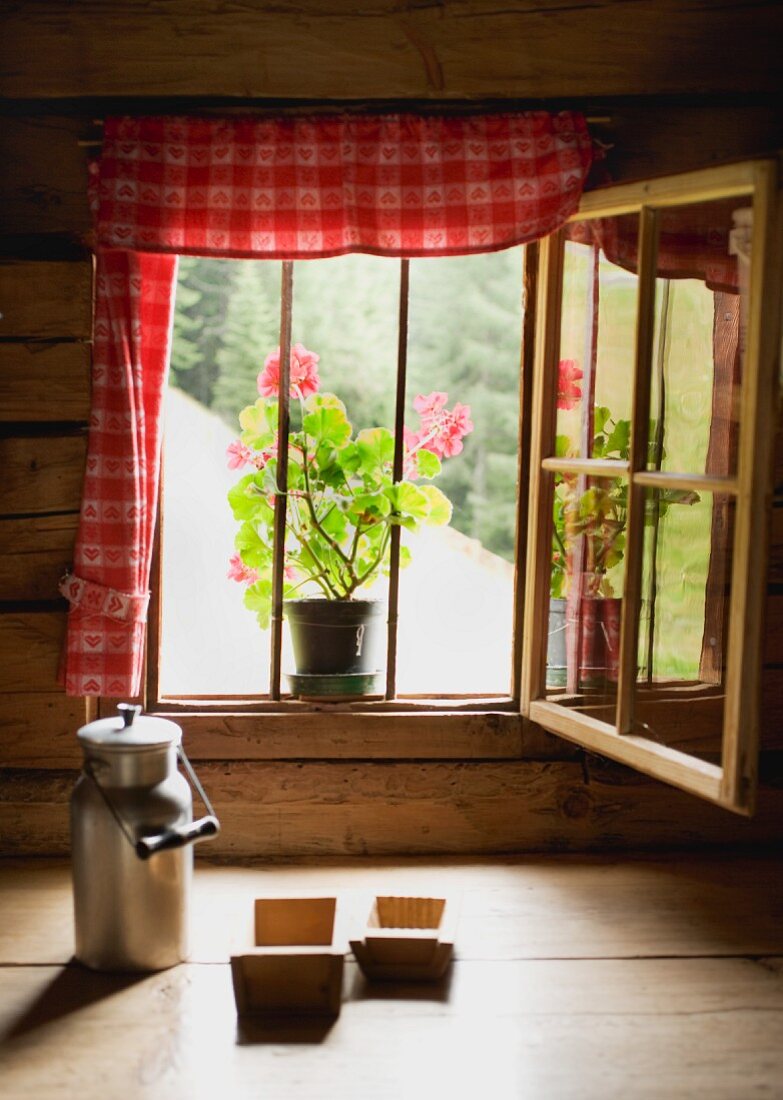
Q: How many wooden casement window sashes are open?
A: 1